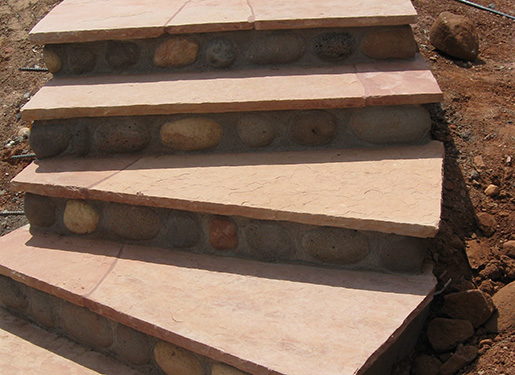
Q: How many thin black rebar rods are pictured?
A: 3